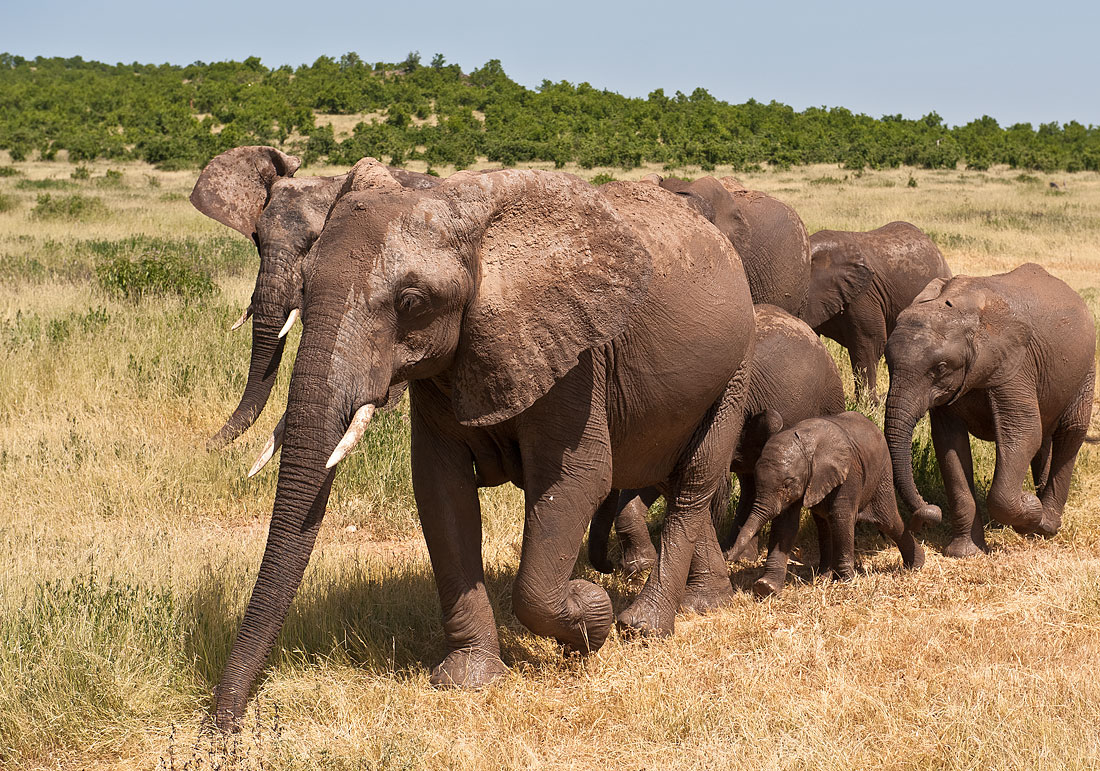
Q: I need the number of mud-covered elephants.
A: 7